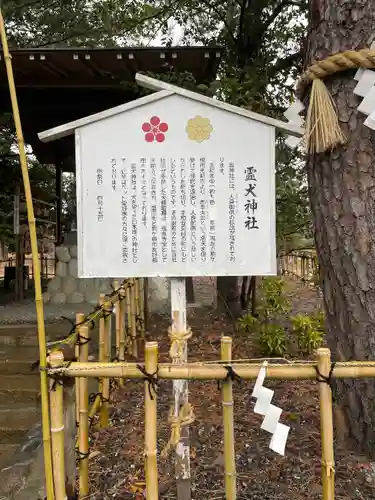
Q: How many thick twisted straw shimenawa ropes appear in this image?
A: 1